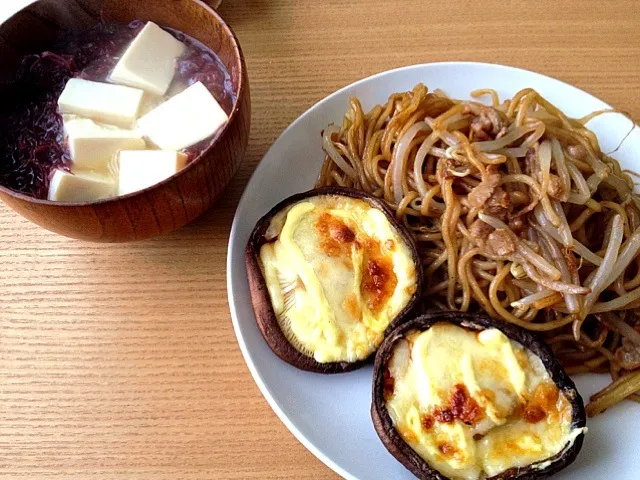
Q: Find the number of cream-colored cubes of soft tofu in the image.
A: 6